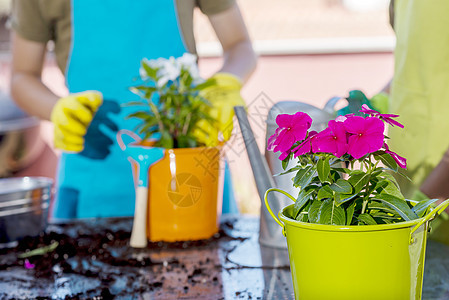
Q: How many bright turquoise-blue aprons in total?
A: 1